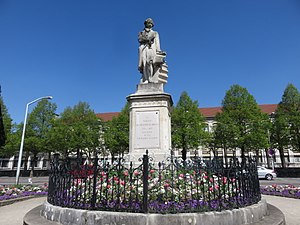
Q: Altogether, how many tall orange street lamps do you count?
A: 0